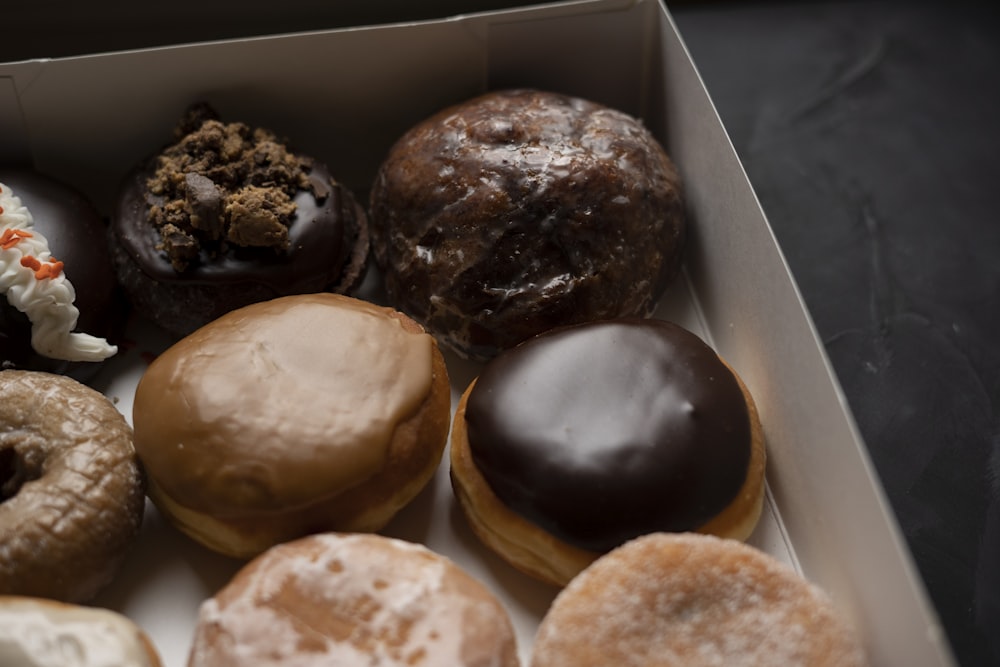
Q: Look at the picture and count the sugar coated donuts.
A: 1